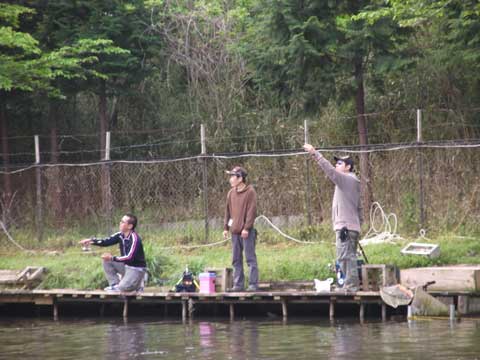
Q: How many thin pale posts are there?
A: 5